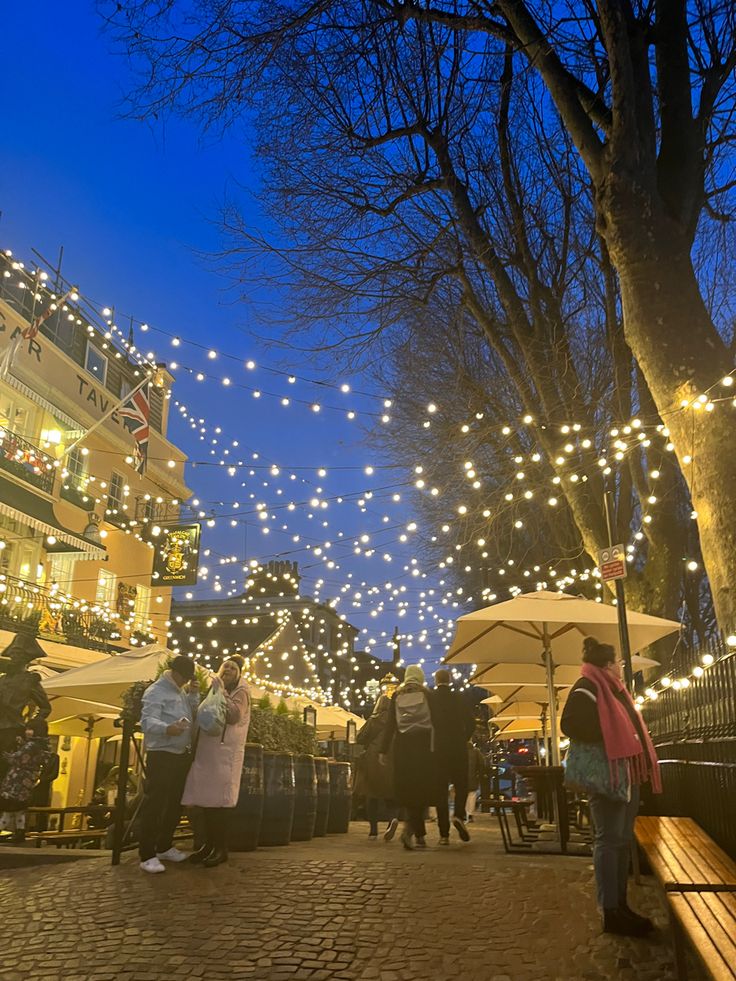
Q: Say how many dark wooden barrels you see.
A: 5